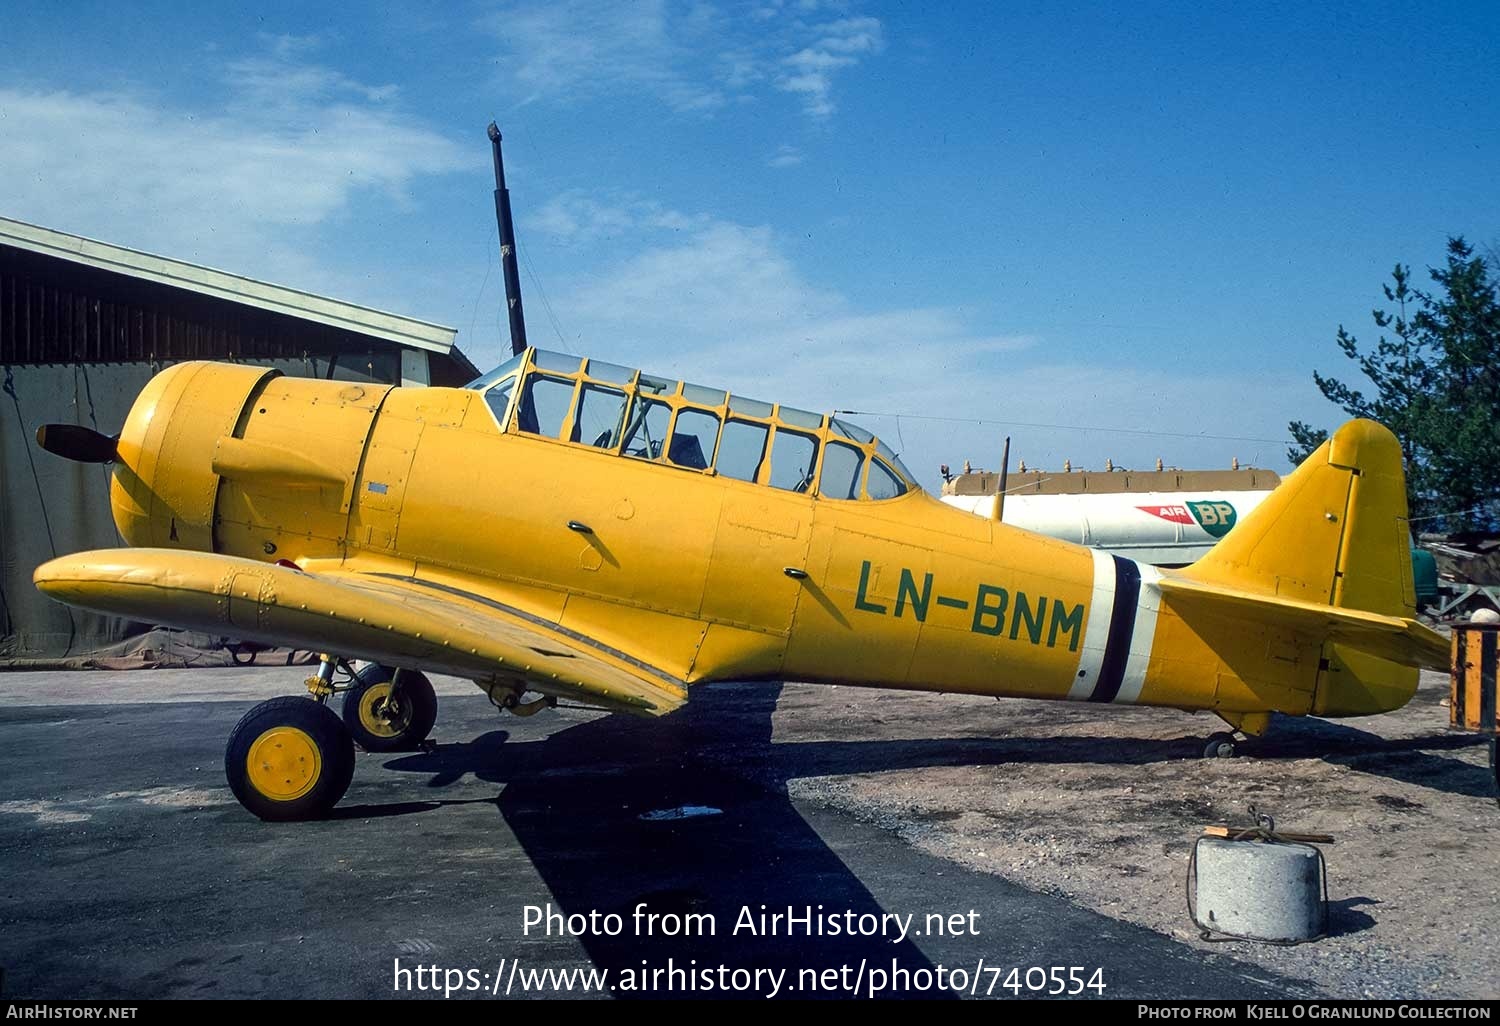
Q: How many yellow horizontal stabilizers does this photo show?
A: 1